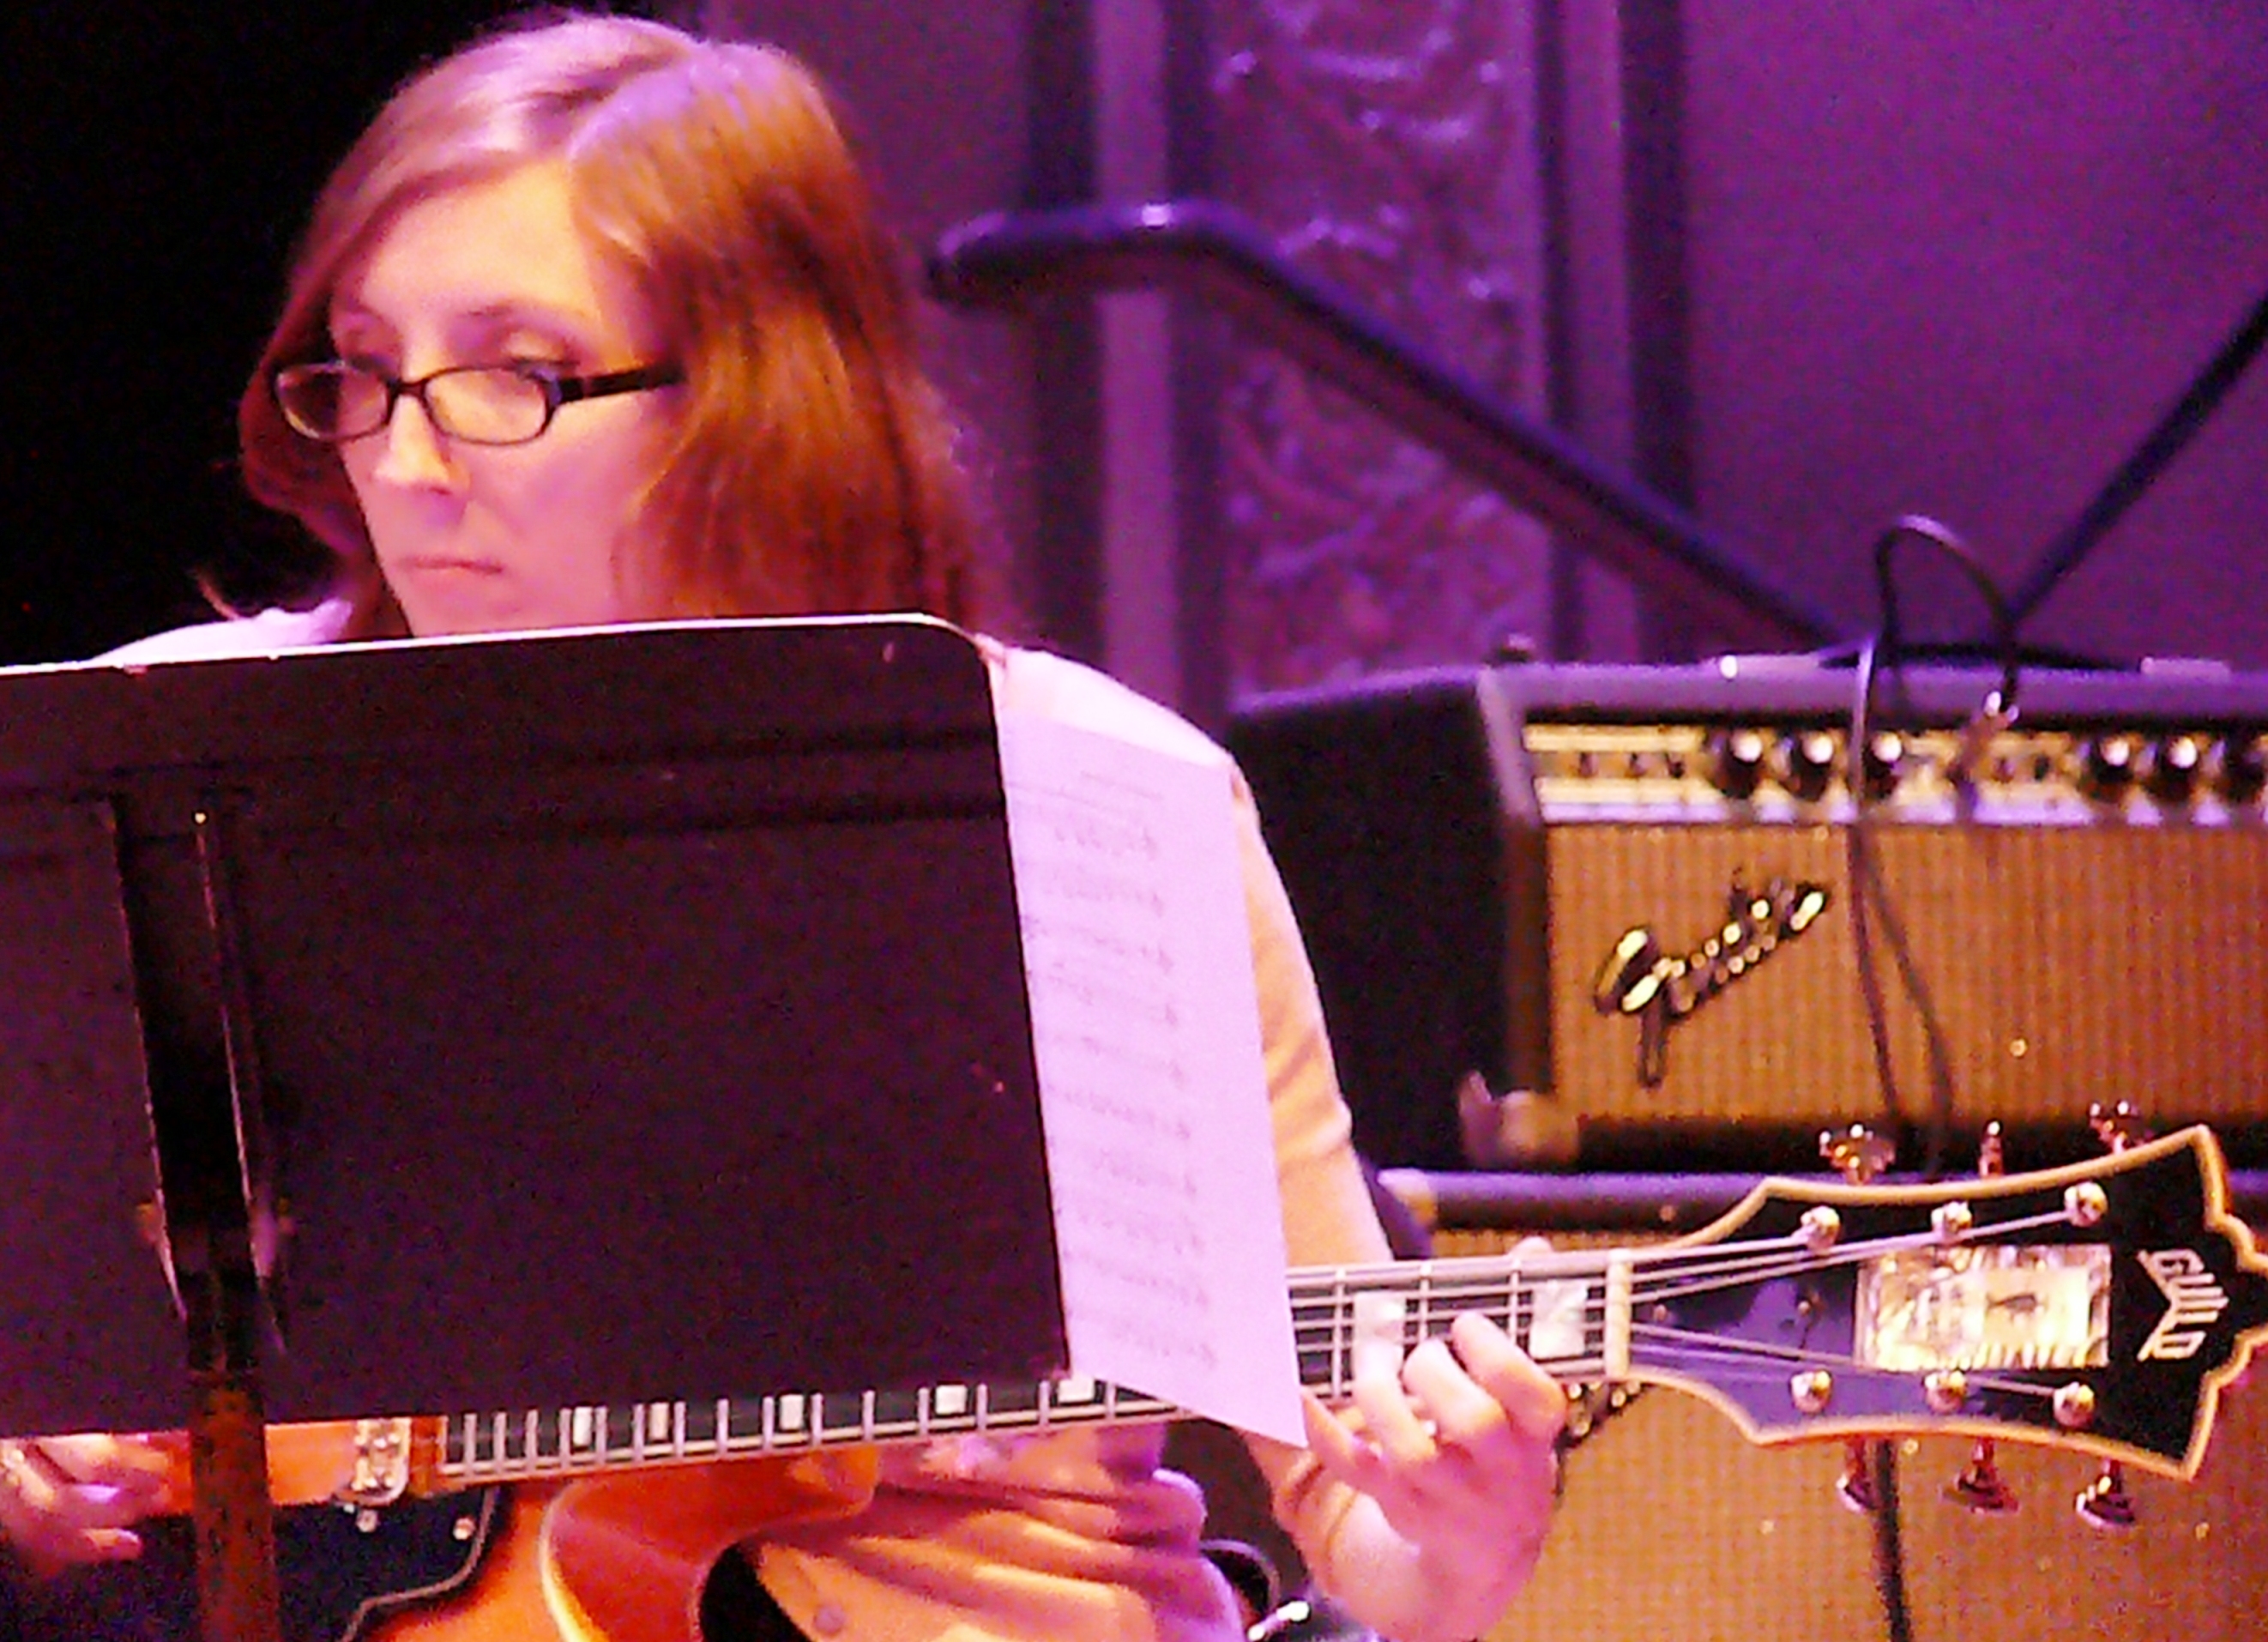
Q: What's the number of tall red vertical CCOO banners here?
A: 0